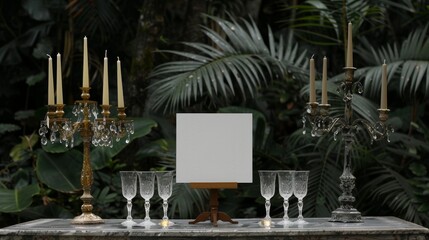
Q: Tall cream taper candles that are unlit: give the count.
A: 9